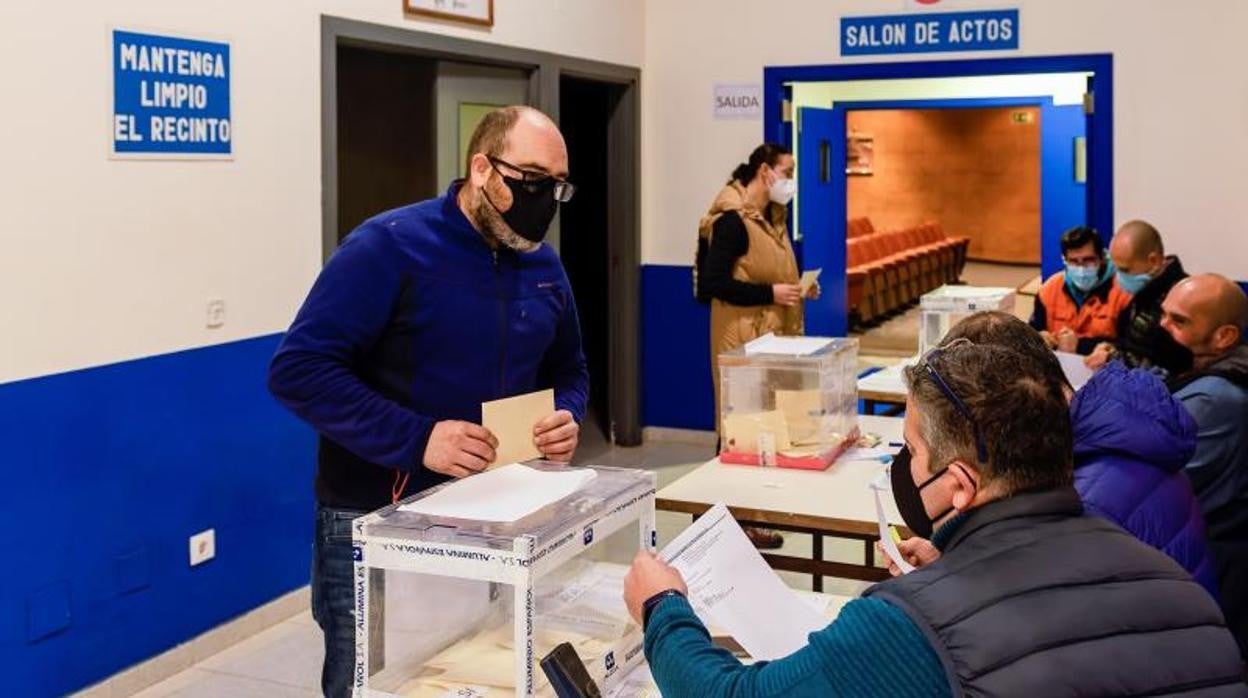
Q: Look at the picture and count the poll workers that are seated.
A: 5